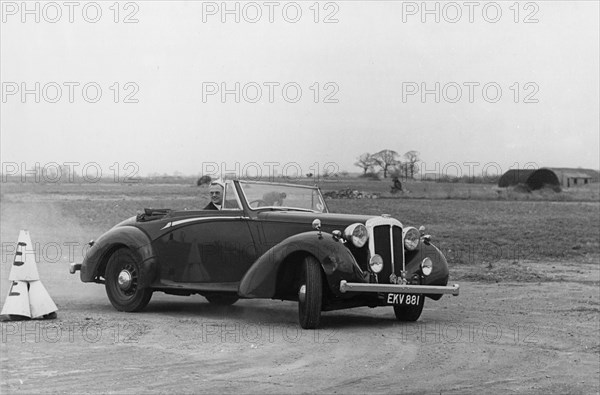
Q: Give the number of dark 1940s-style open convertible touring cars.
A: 1